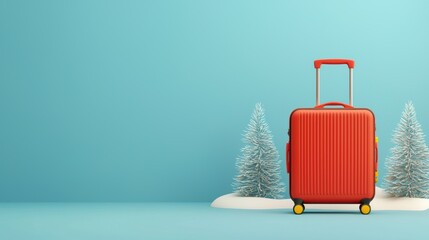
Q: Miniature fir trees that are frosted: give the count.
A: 2